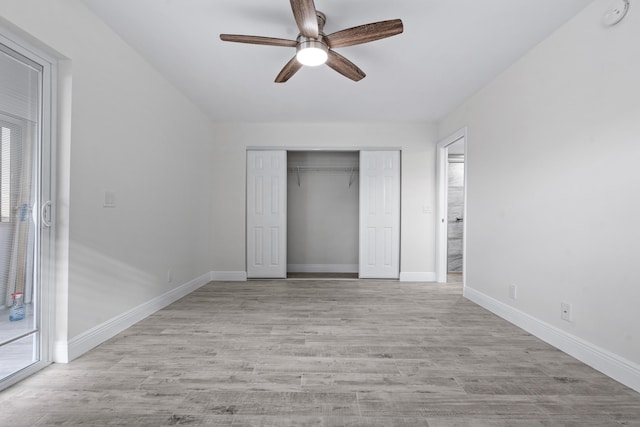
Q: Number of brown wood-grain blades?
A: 5